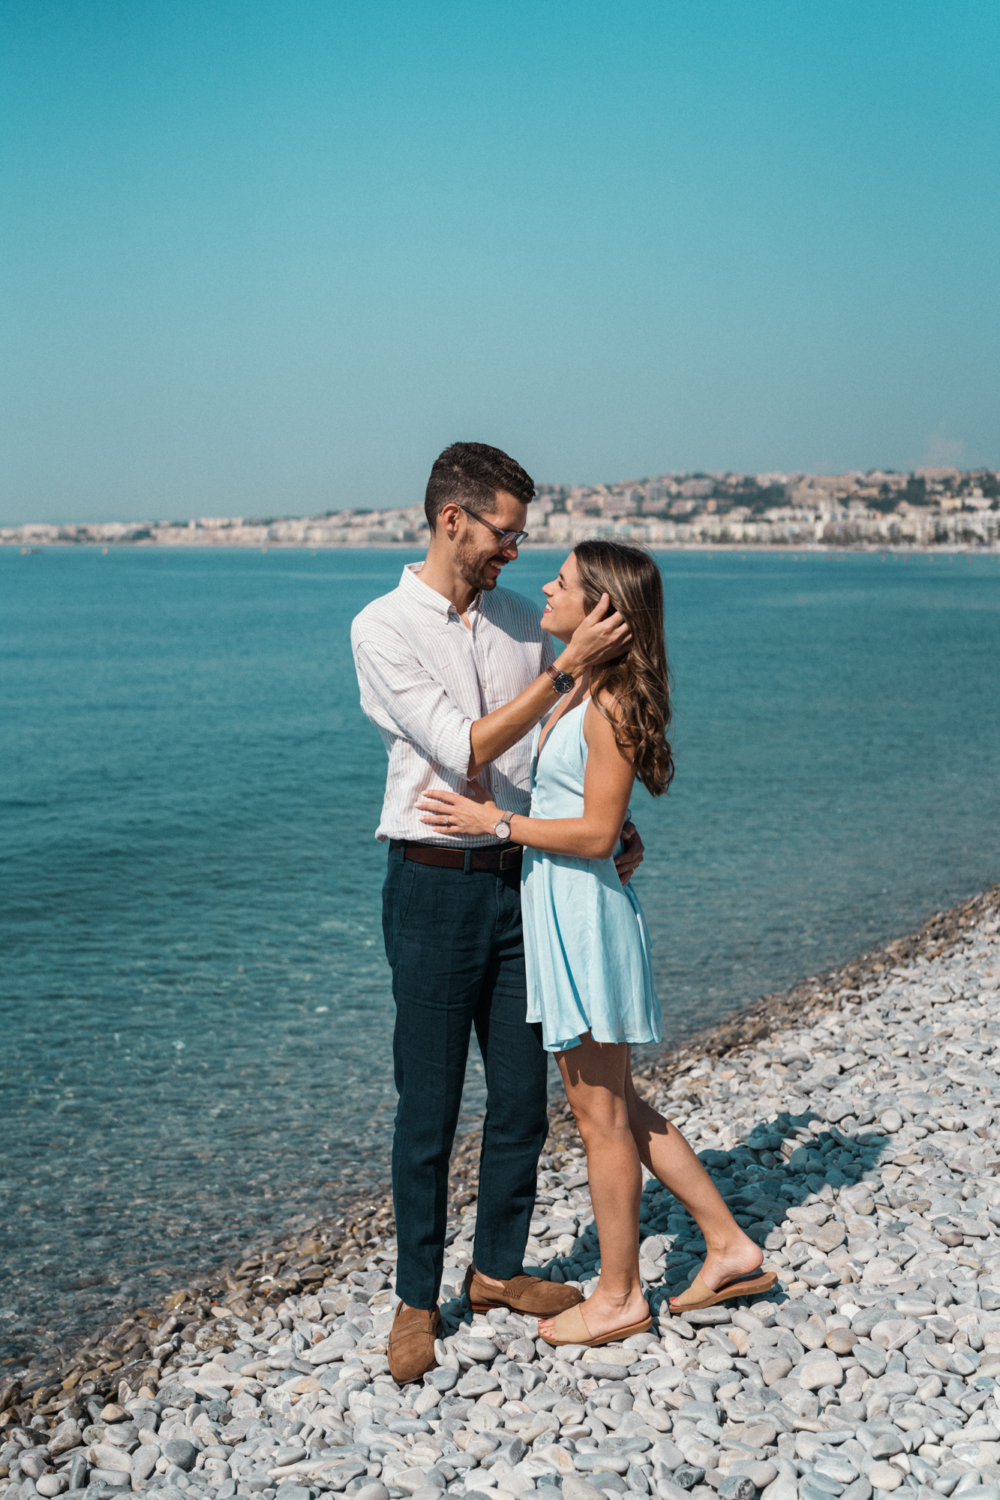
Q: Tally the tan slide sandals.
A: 2